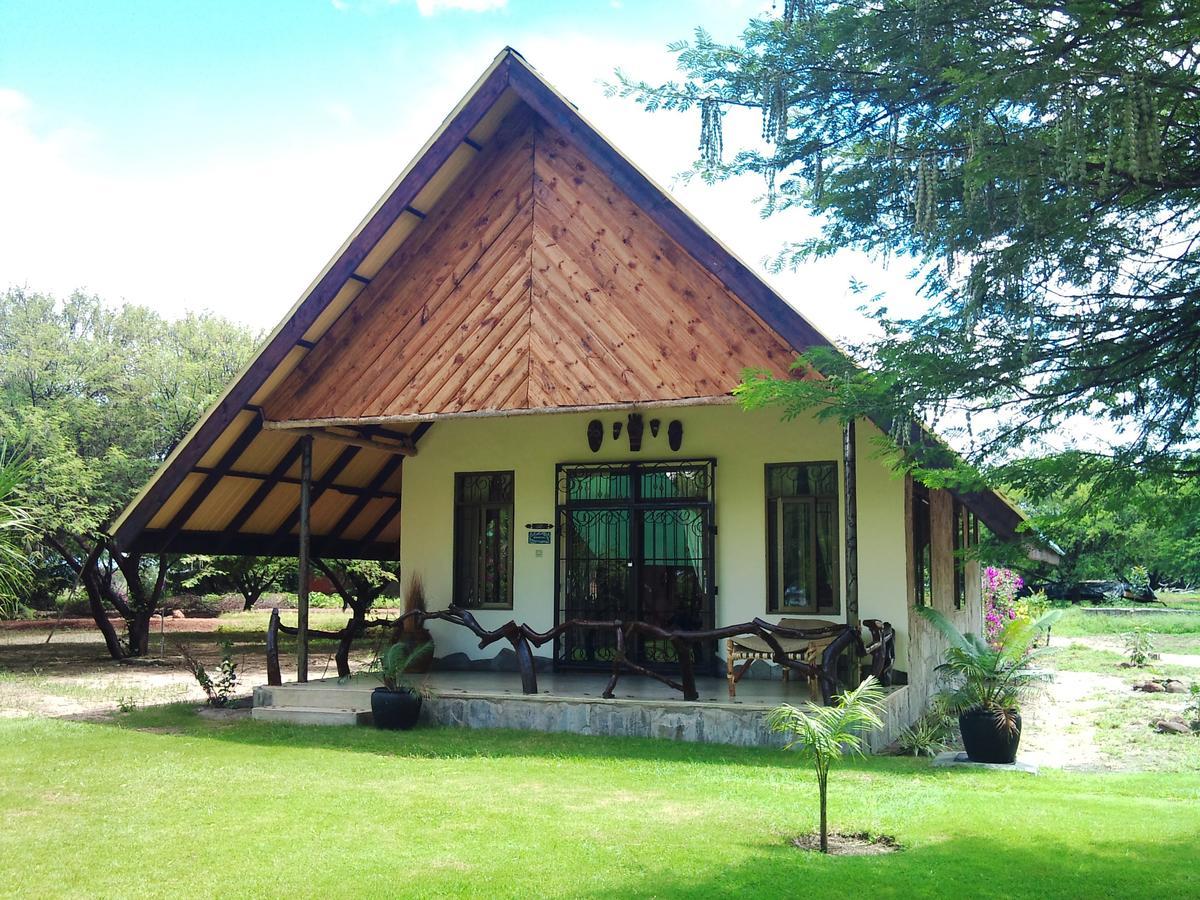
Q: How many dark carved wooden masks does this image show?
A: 5